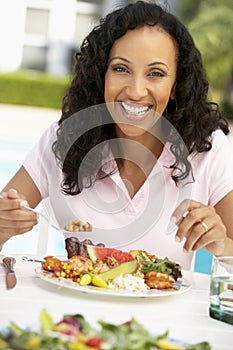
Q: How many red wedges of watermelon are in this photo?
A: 1